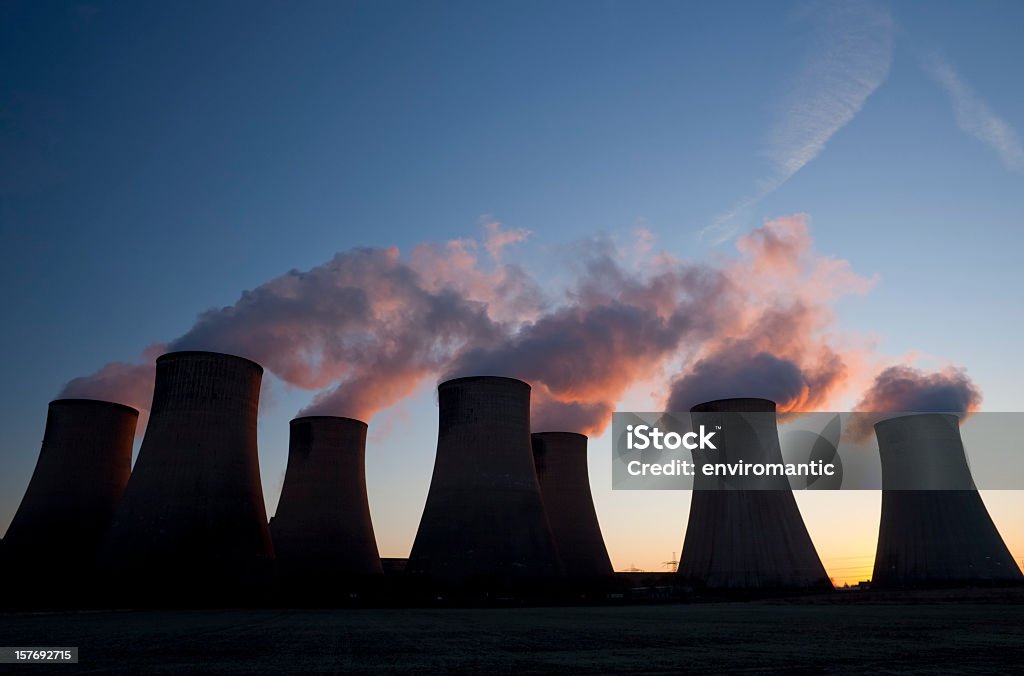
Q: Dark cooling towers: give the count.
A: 7